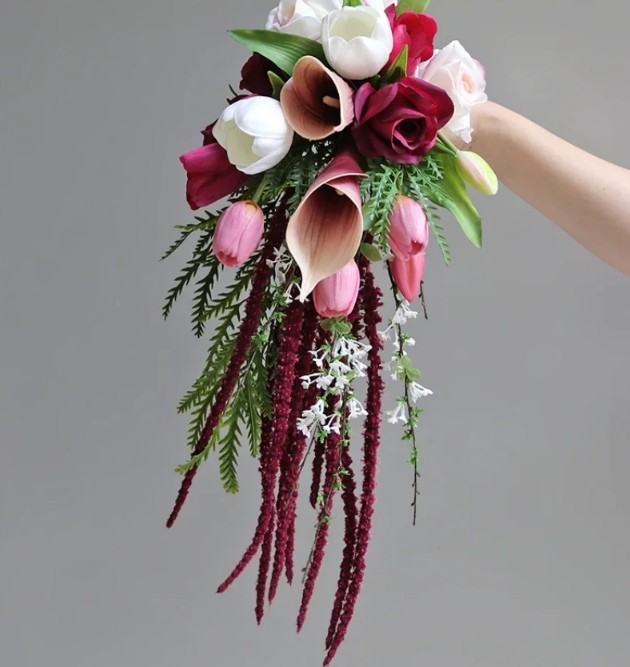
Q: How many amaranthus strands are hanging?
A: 9